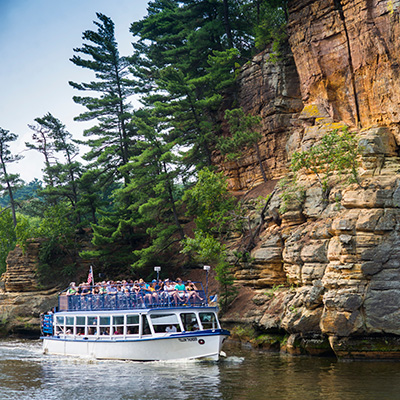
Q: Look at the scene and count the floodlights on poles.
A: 2